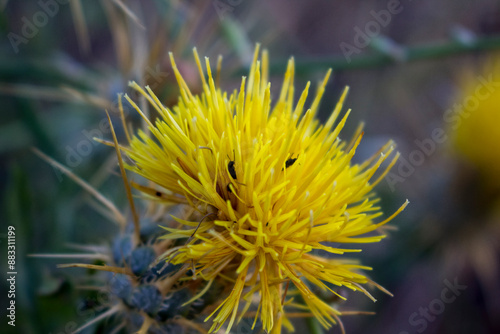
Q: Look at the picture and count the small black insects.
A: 2